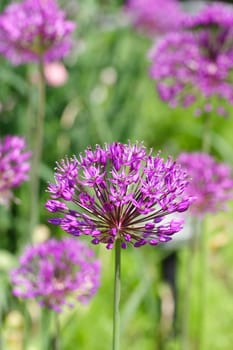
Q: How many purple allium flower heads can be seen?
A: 7